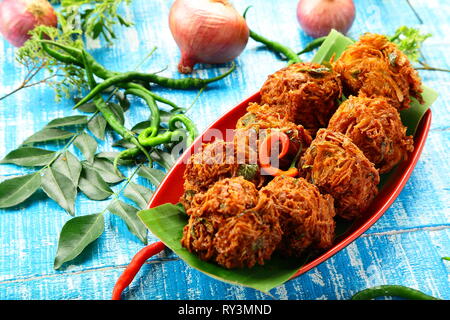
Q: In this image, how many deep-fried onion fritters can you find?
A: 8